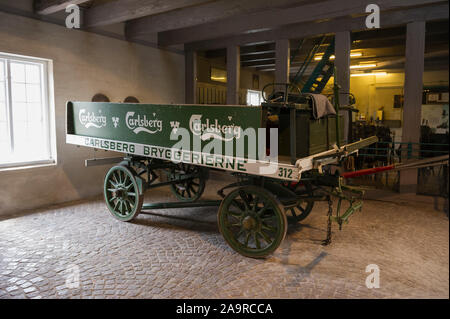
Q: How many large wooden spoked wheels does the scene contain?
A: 4